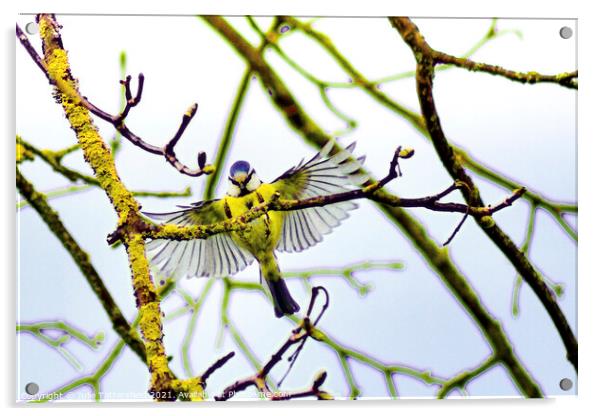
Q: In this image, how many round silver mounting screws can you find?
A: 4